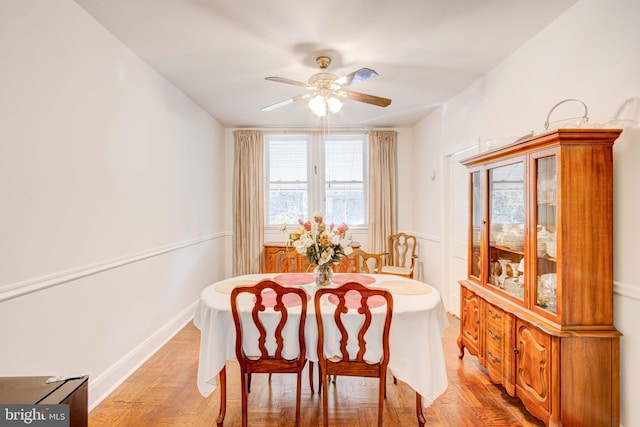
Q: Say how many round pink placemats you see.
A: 4